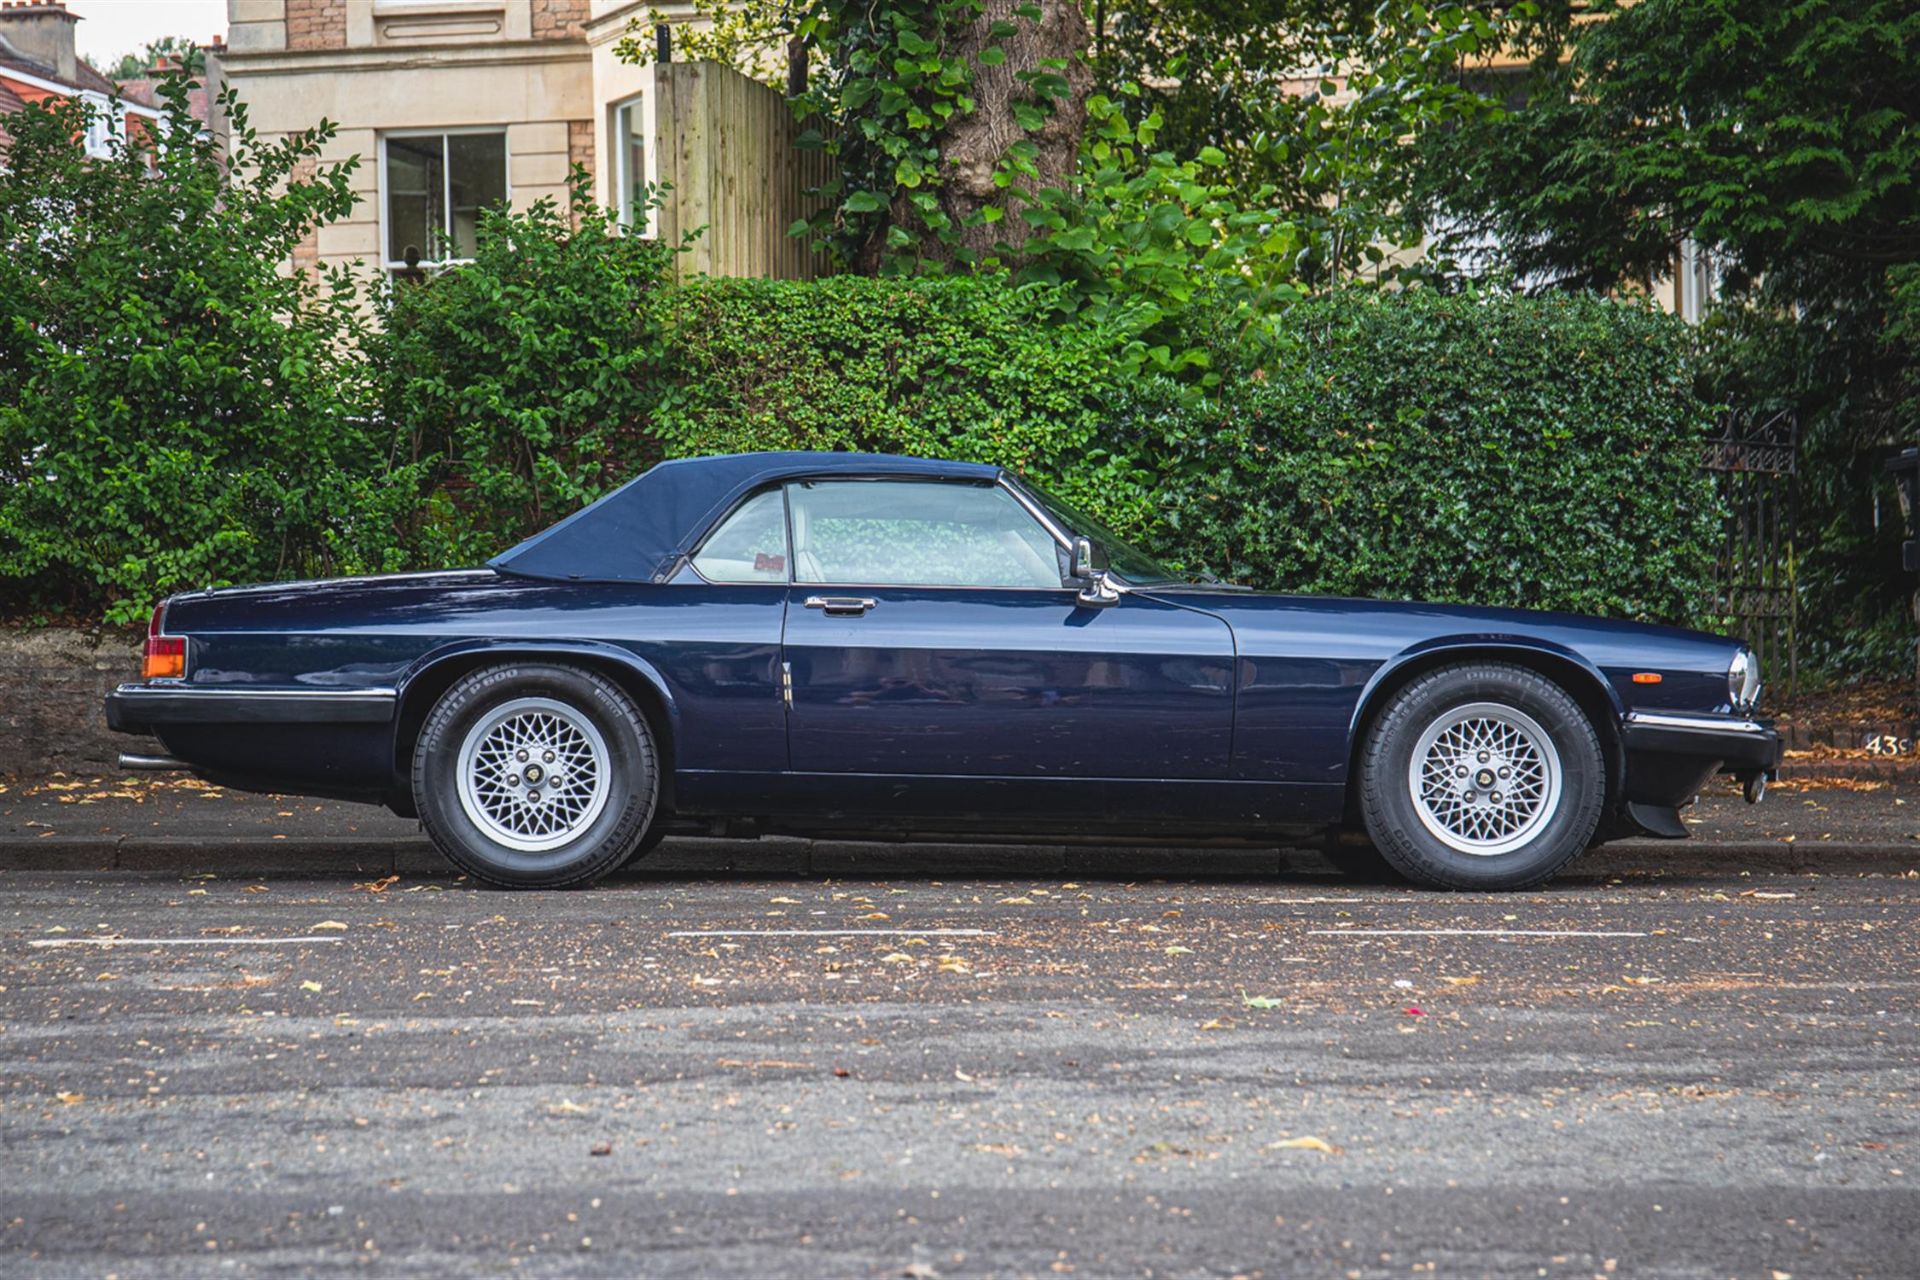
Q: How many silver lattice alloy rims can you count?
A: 2